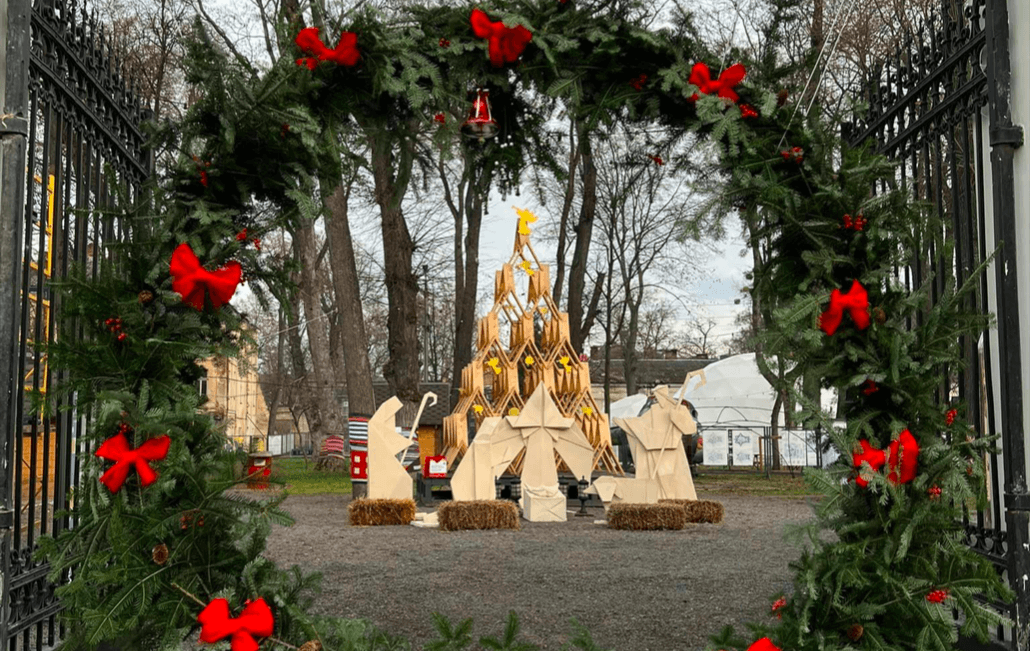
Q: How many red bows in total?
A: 9